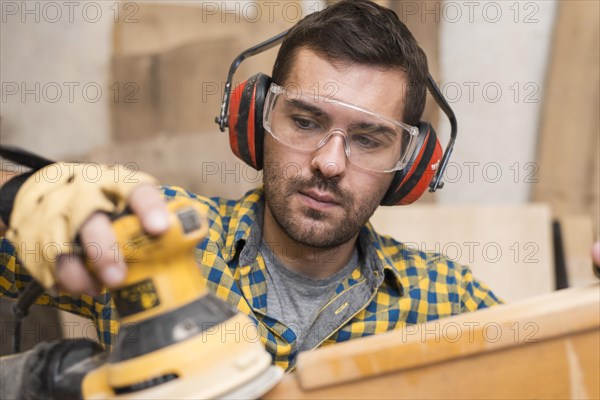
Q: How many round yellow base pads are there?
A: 1